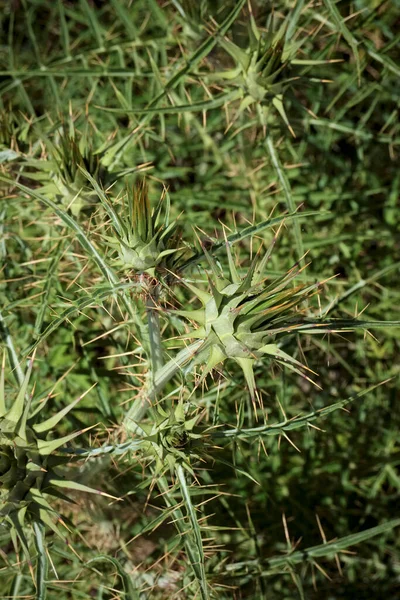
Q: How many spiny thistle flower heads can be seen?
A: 6